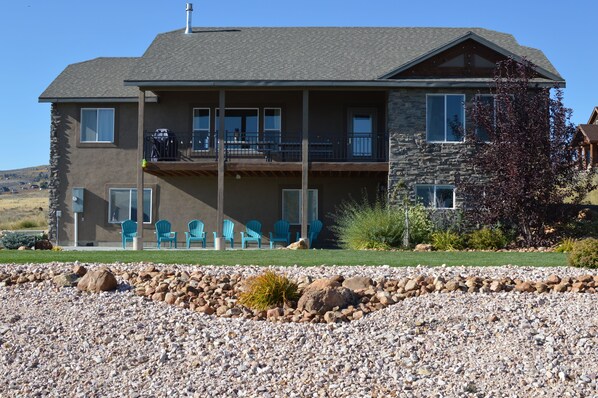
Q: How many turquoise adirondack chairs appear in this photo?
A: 7